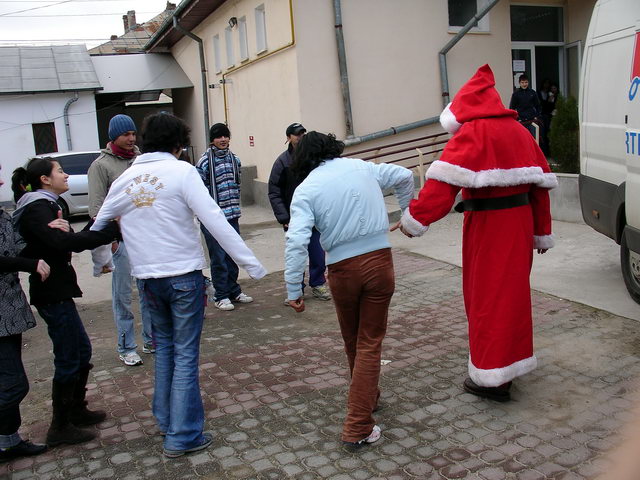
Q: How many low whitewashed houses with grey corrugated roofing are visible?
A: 1